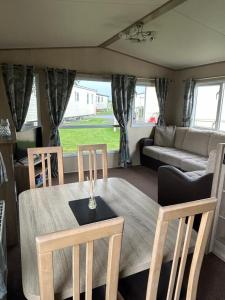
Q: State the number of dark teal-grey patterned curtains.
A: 5